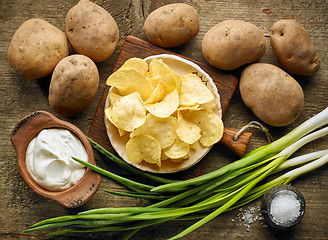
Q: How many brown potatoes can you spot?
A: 7